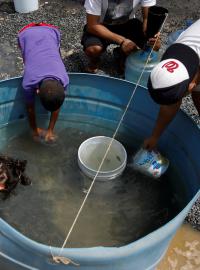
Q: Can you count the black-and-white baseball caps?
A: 1